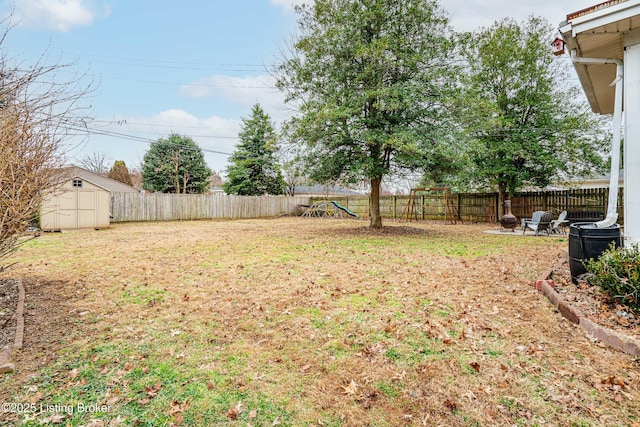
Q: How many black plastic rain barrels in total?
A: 1